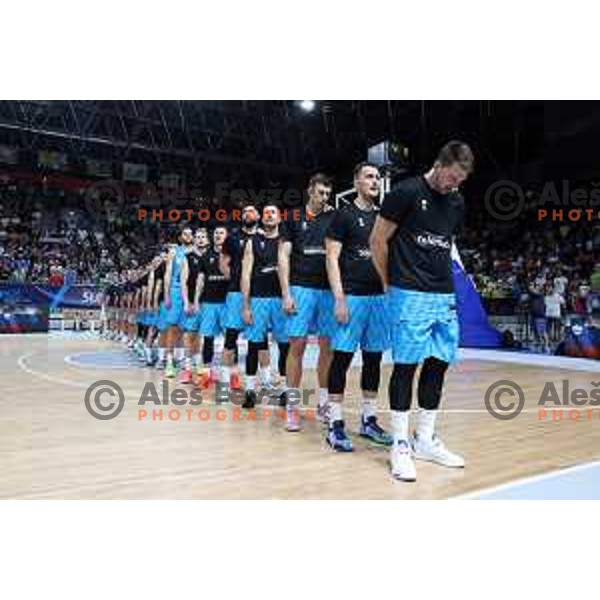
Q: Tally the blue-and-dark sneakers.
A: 2